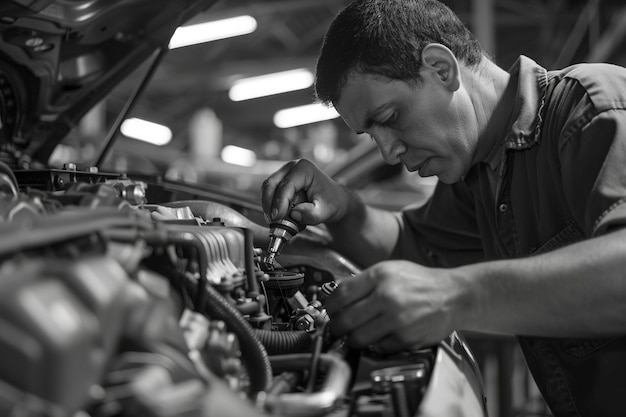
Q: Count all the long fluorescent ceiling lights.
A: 5